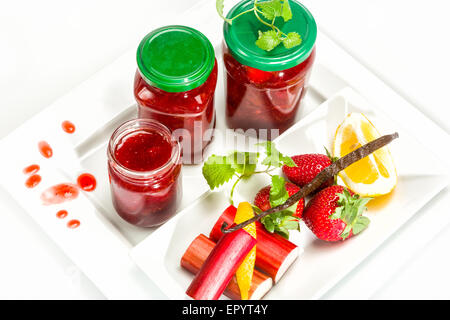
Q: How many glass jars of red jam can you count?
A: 3